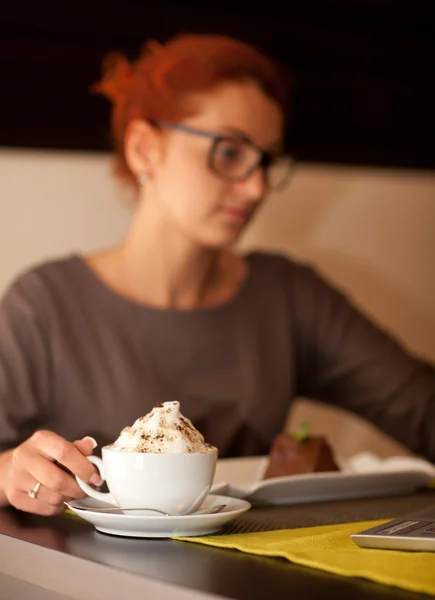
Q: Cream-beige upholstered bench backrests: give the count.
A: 1